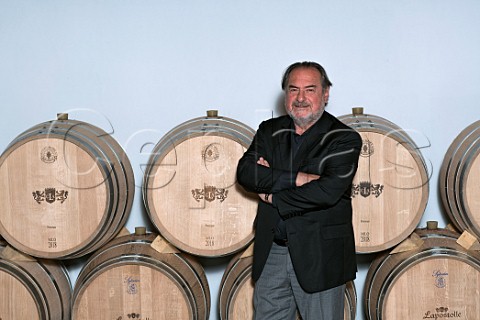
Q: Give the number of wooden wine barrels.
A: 8